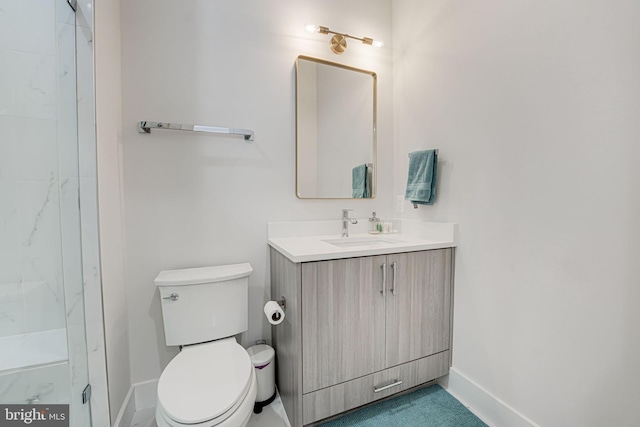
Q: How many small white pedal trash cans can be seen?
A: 1